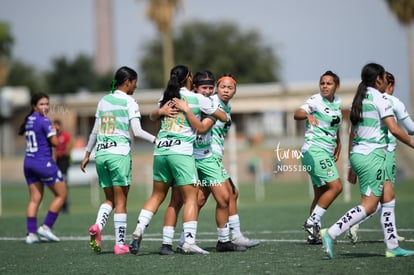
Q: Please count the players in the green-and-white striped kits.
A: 7